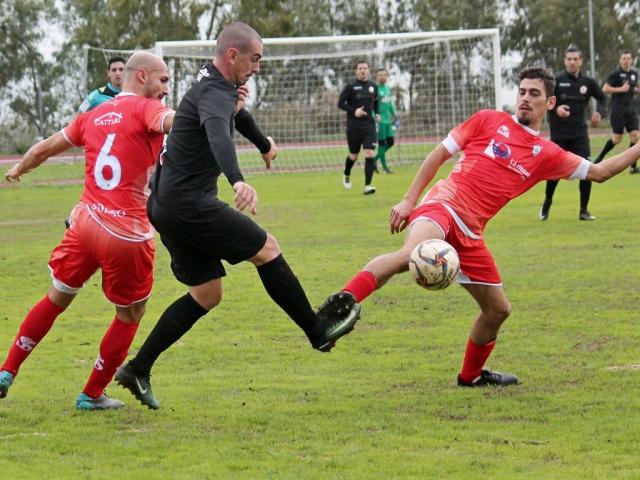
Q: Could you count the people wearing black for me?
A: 4